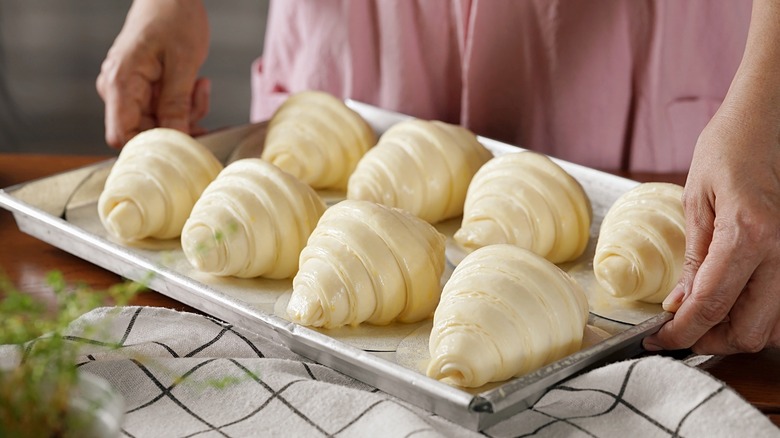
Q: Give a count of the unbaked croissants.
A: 8